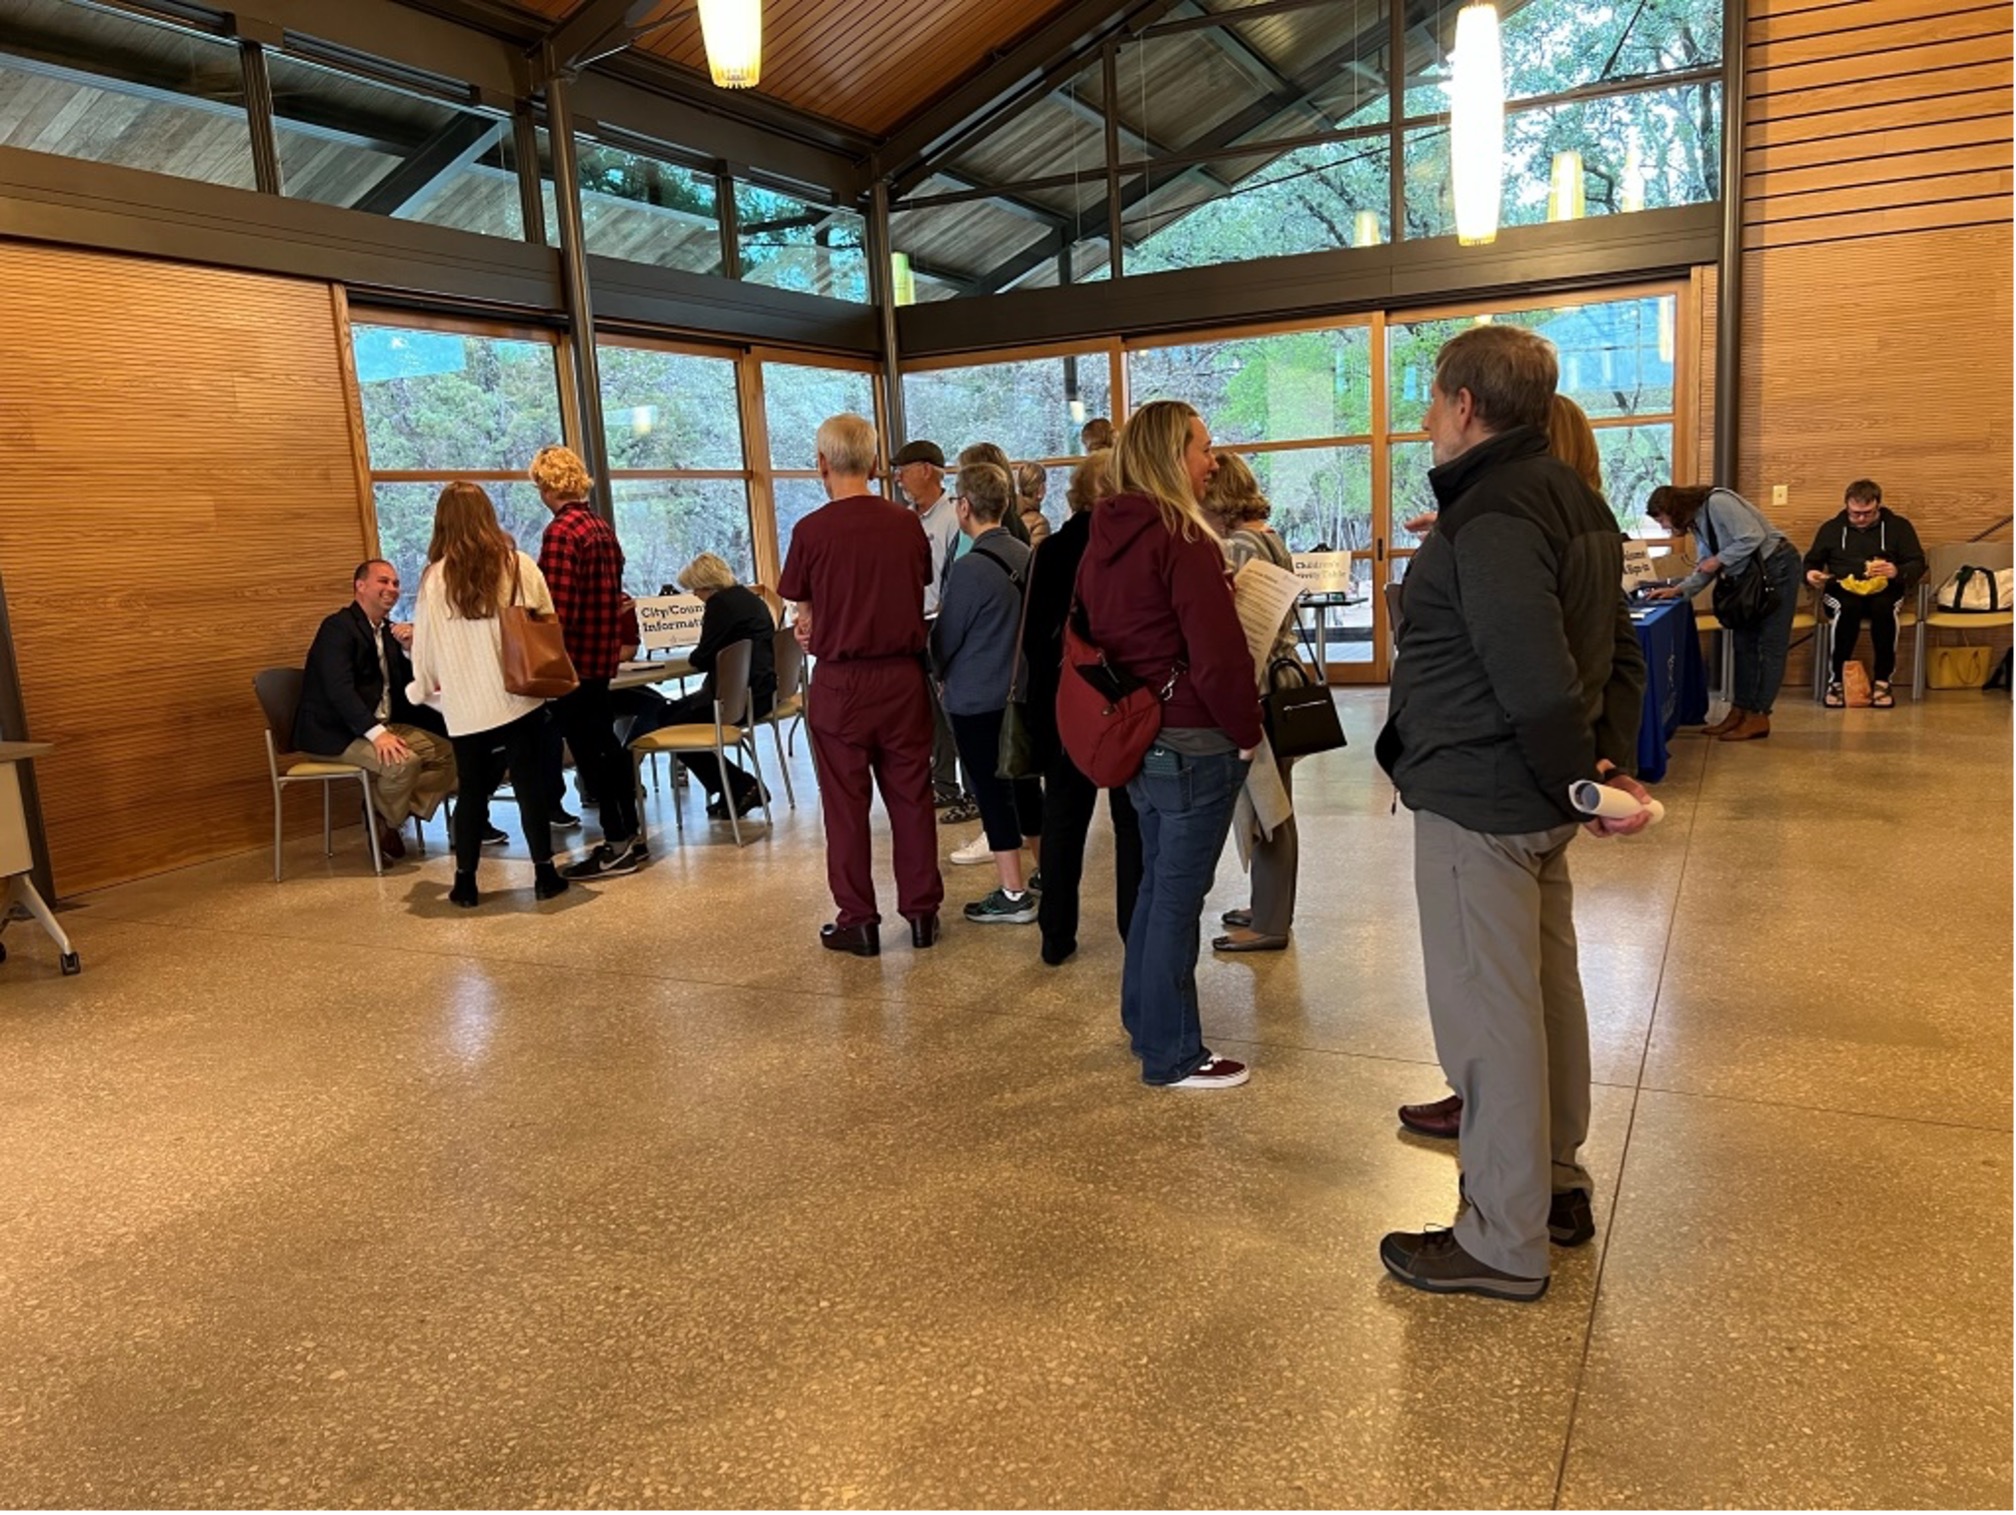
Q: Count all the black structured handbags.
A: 1